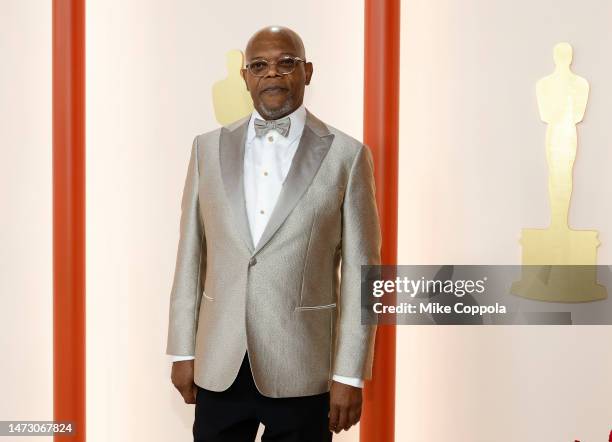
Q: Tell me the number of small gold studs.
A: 3